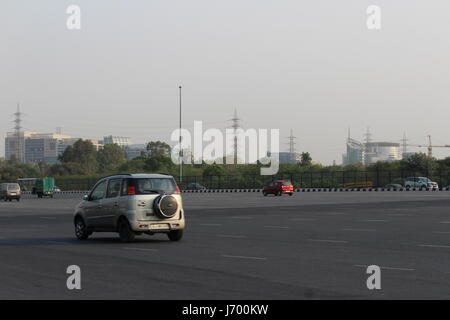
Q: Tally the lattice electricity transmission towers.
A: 5